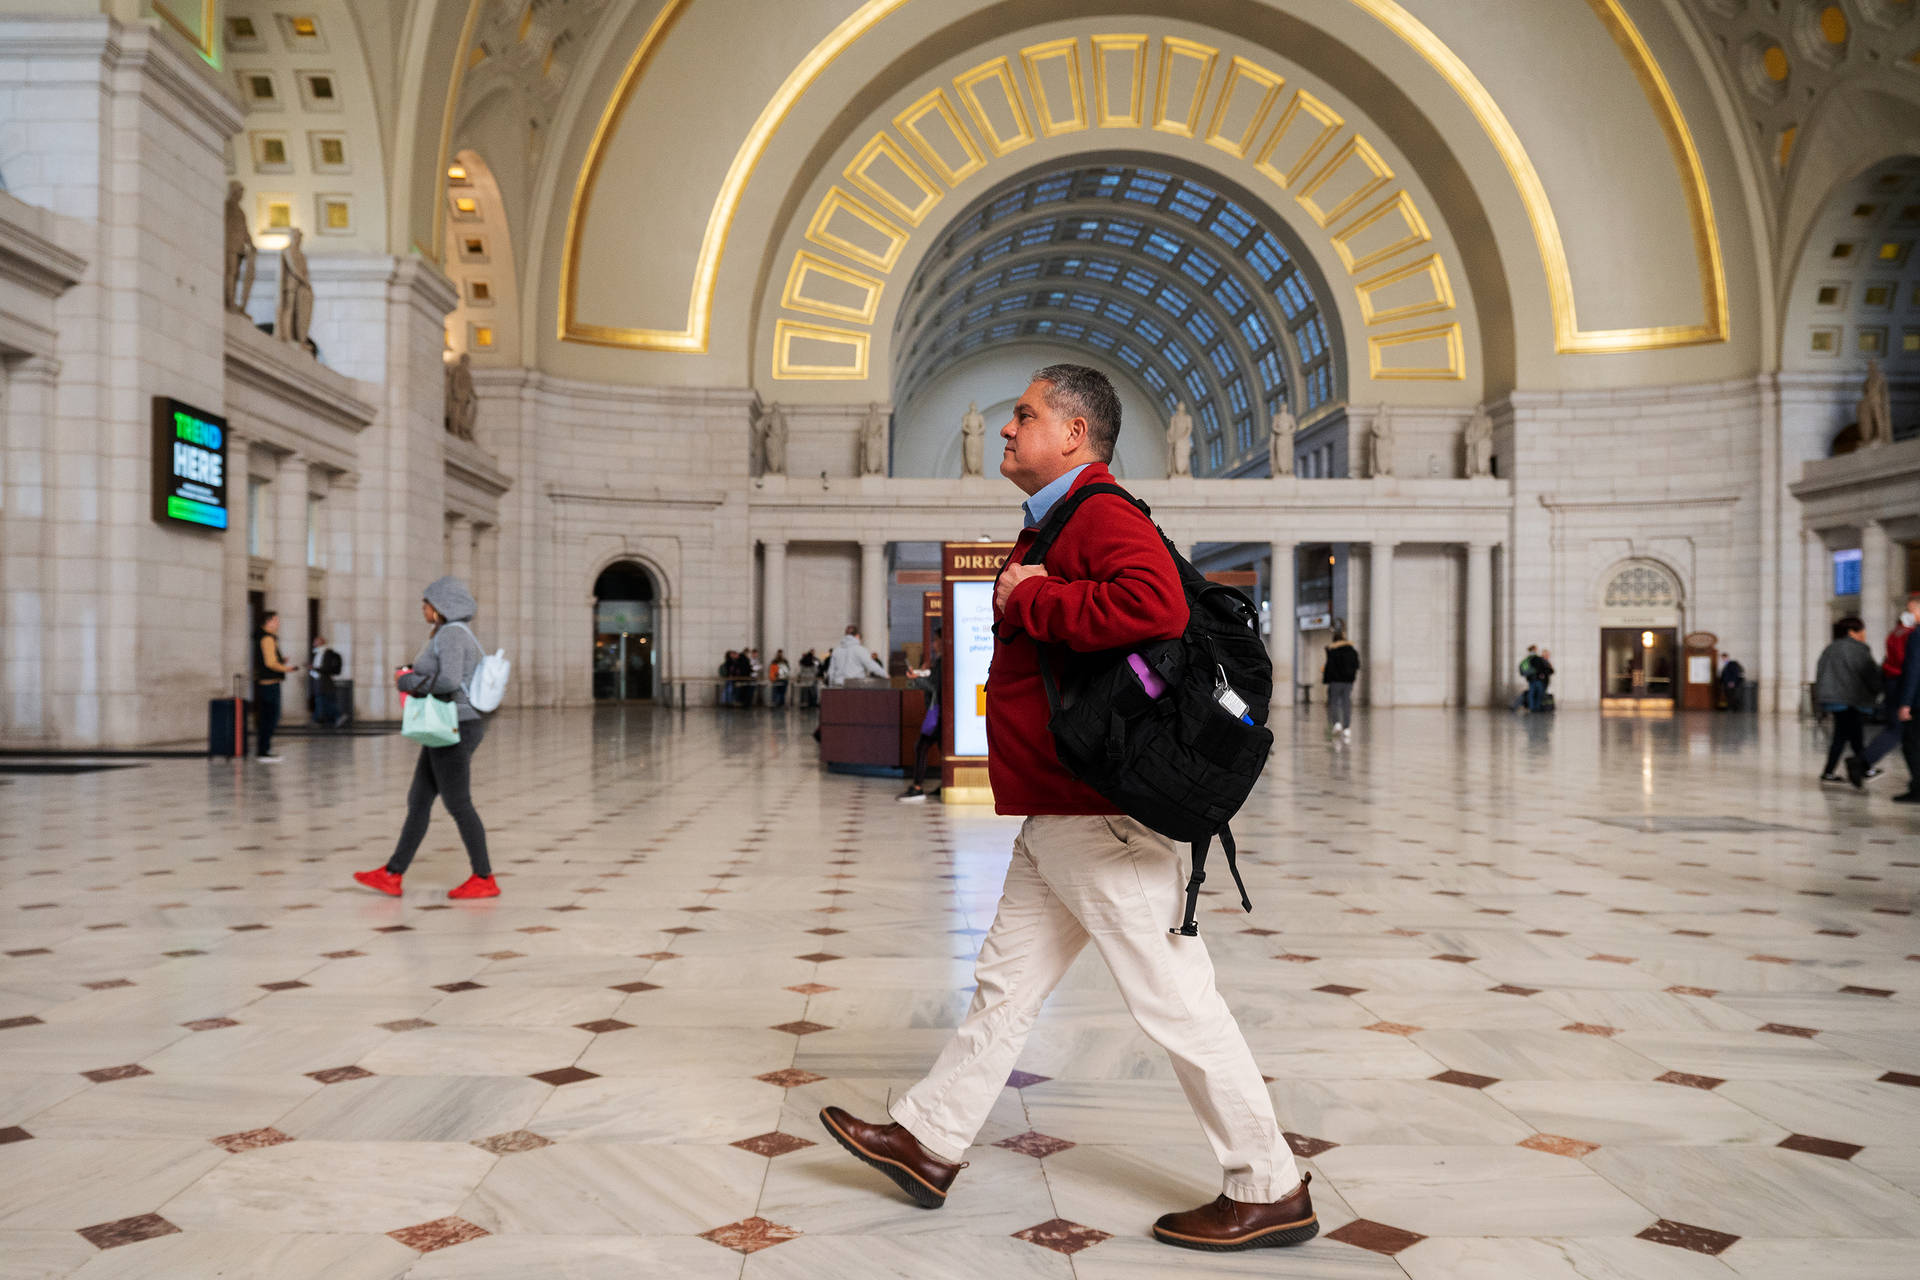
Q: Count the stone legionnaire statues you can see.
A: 11